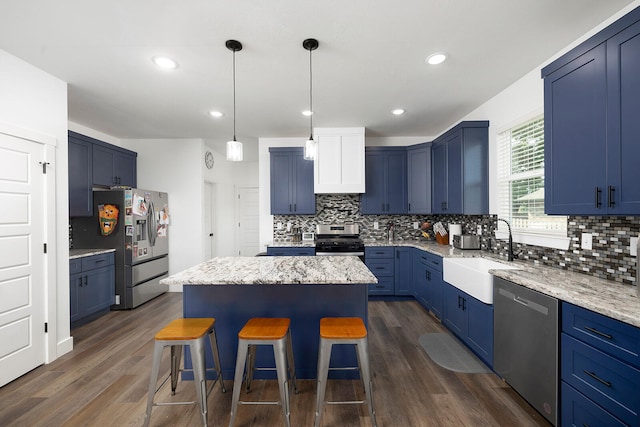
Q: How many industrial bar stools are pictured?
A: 3